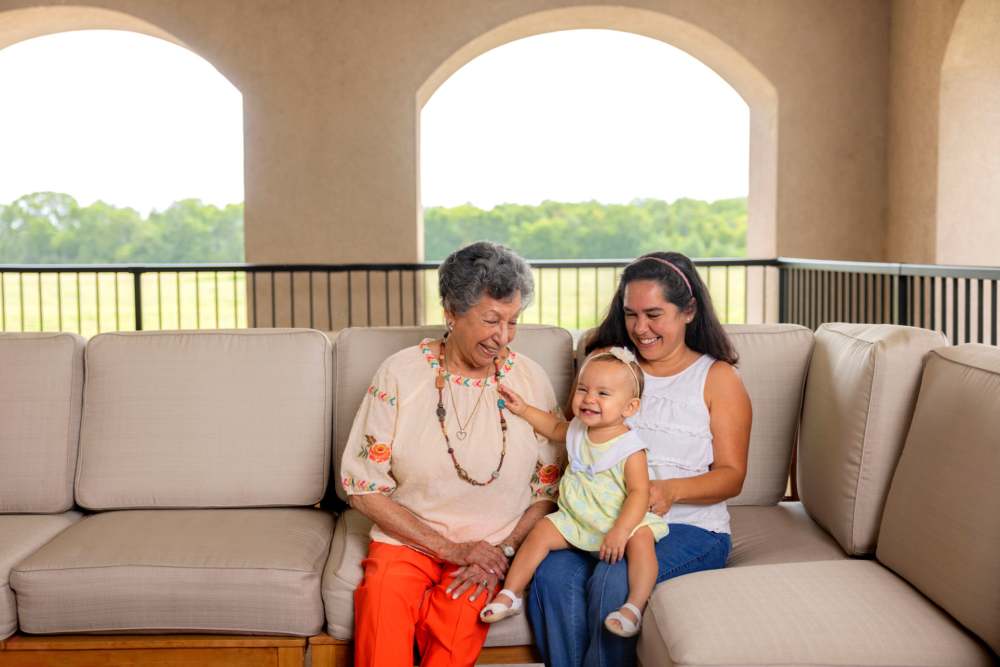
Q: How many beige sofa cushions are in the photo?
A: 11